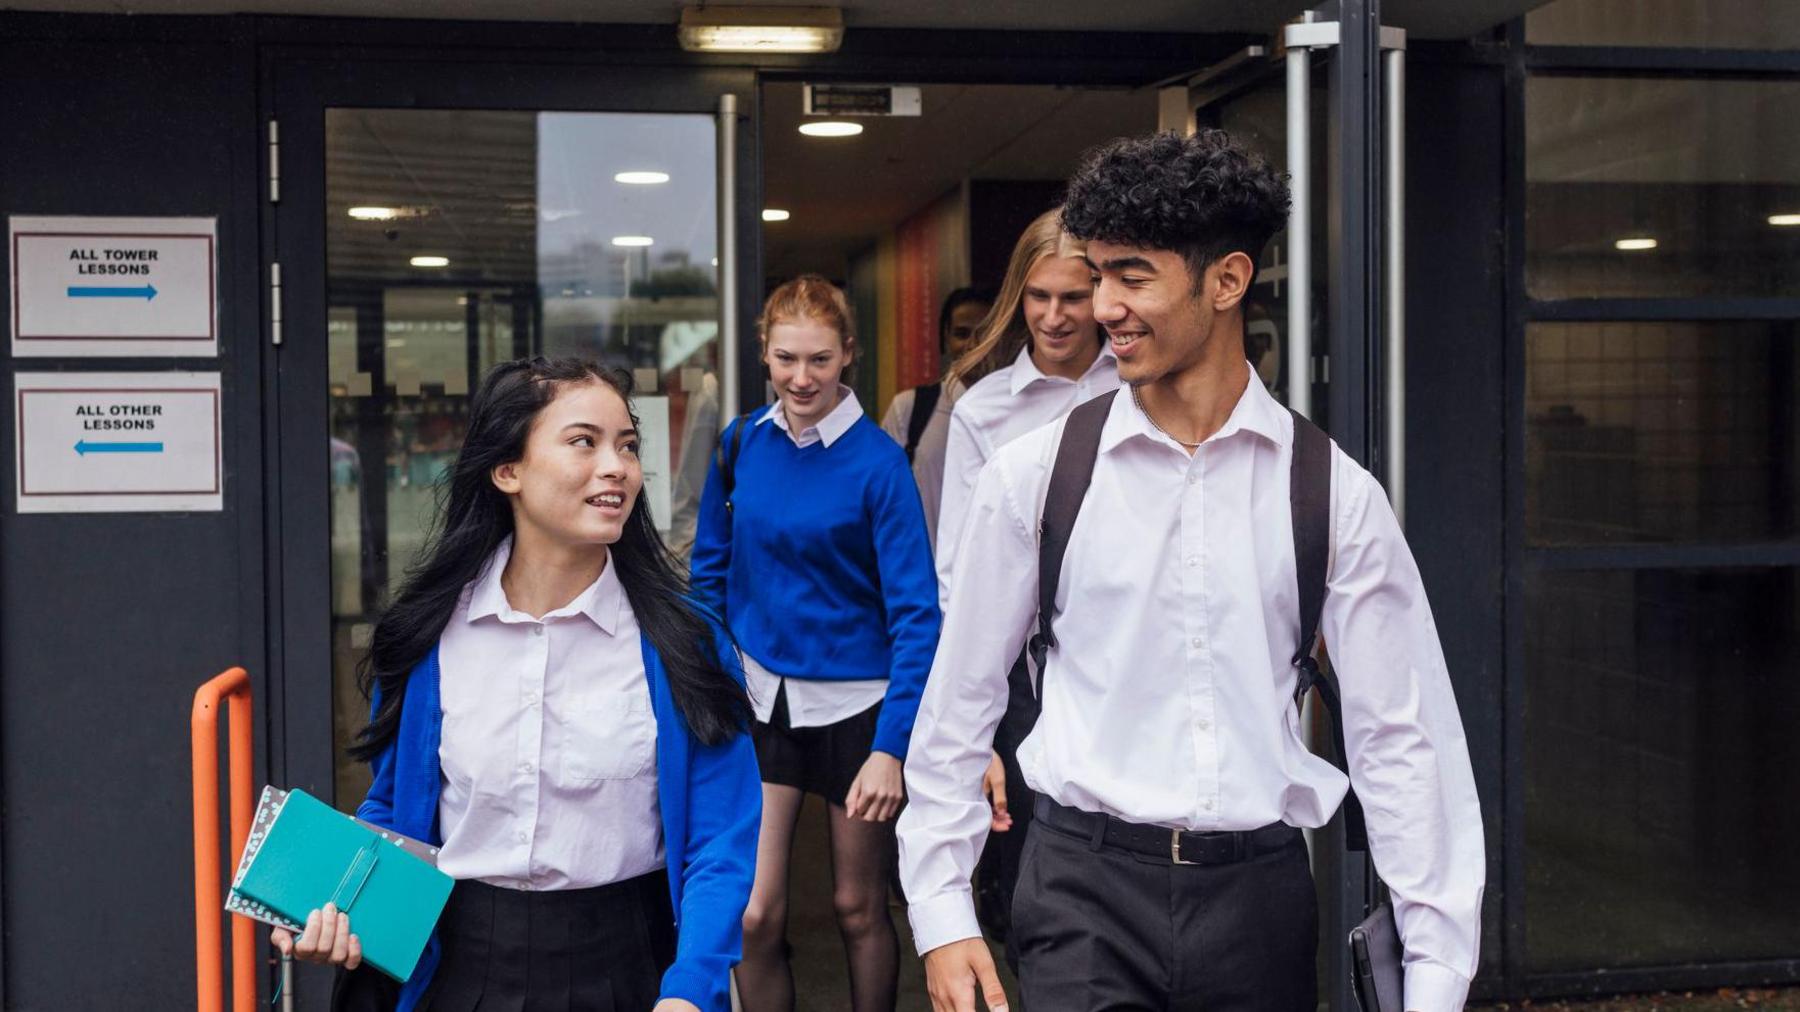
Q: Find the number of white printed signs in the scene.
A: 2